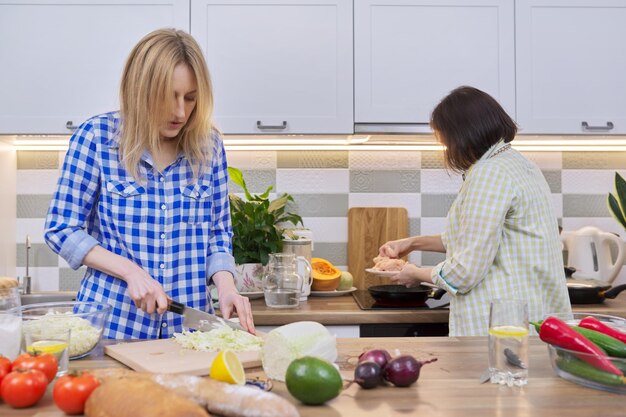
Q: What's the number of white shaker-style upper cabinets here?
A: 4